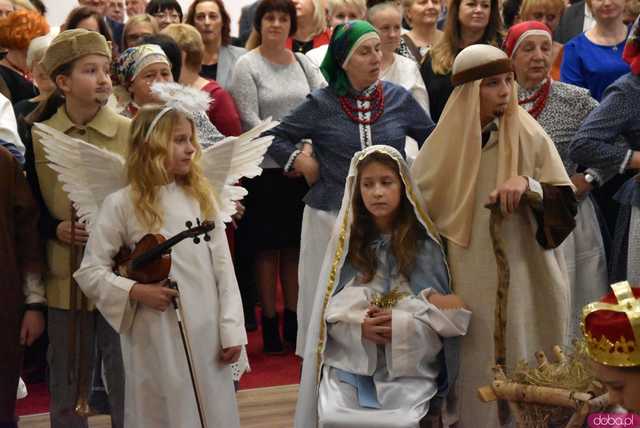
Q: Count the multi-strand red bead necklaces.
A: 2